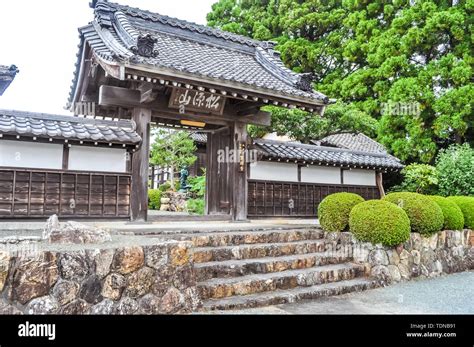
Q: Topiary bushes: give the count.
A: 5